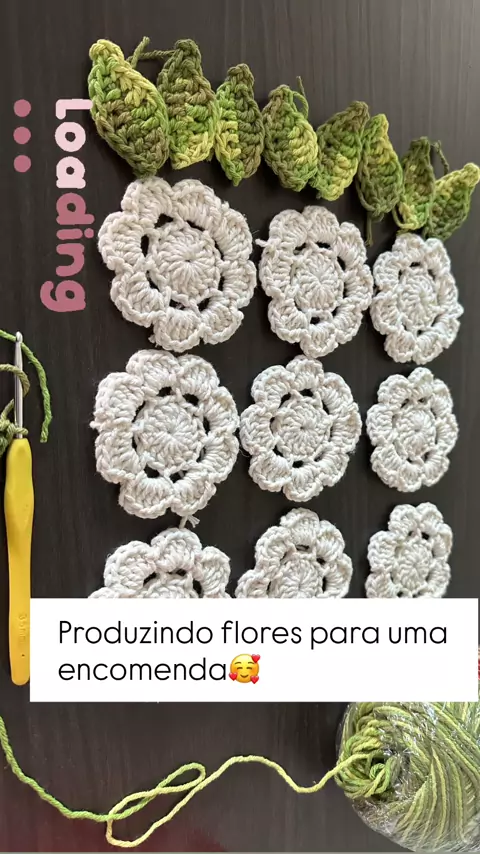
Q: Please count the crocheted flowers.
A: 9